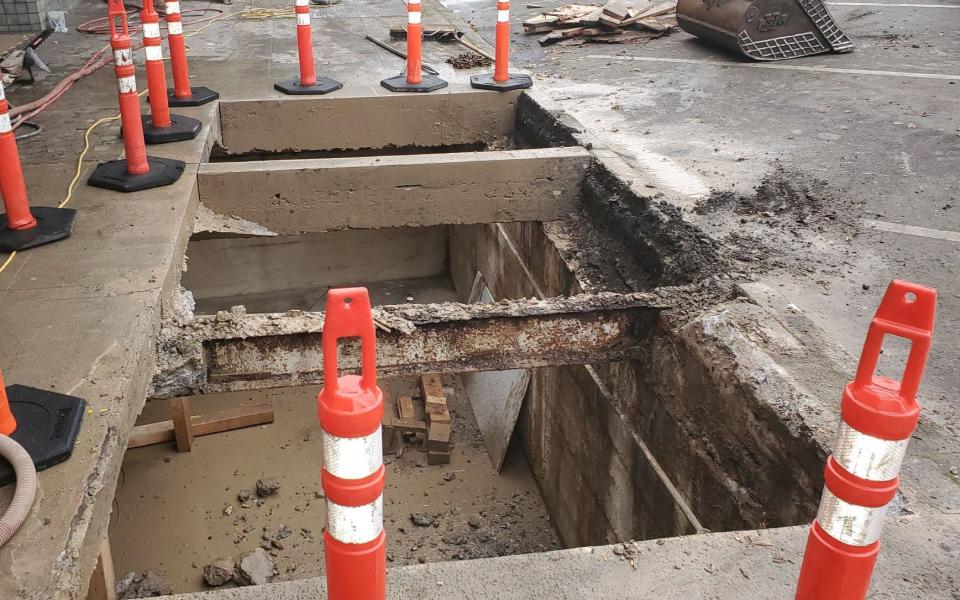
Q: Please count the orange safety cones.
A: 10